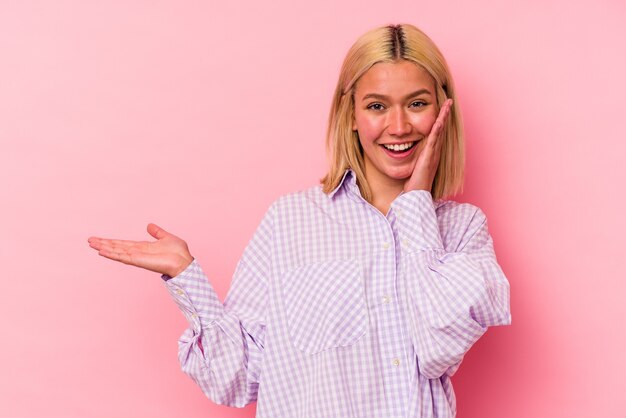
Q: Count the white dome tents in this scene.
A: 0